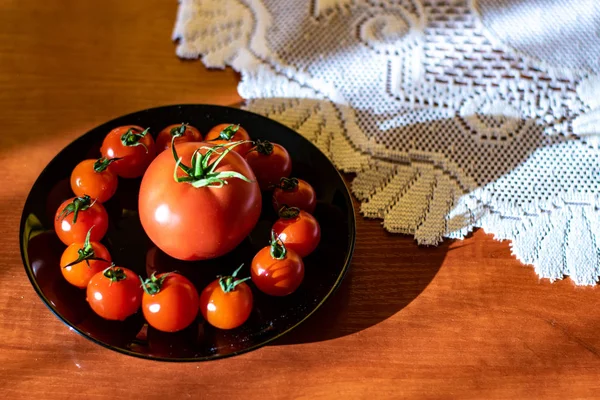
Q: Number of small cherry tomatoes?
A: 13